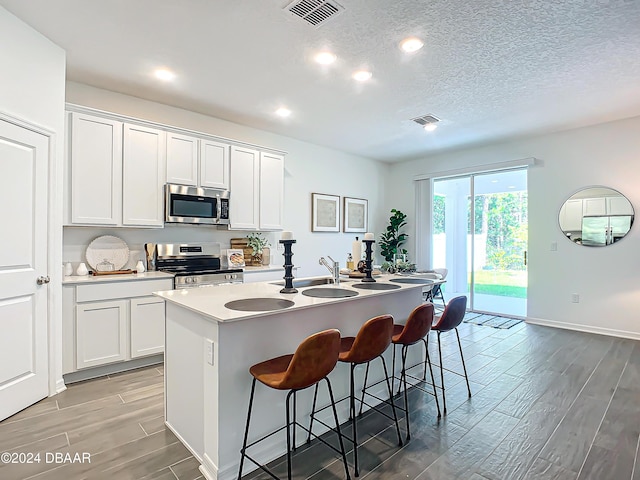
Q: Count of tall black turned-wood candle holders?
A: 2